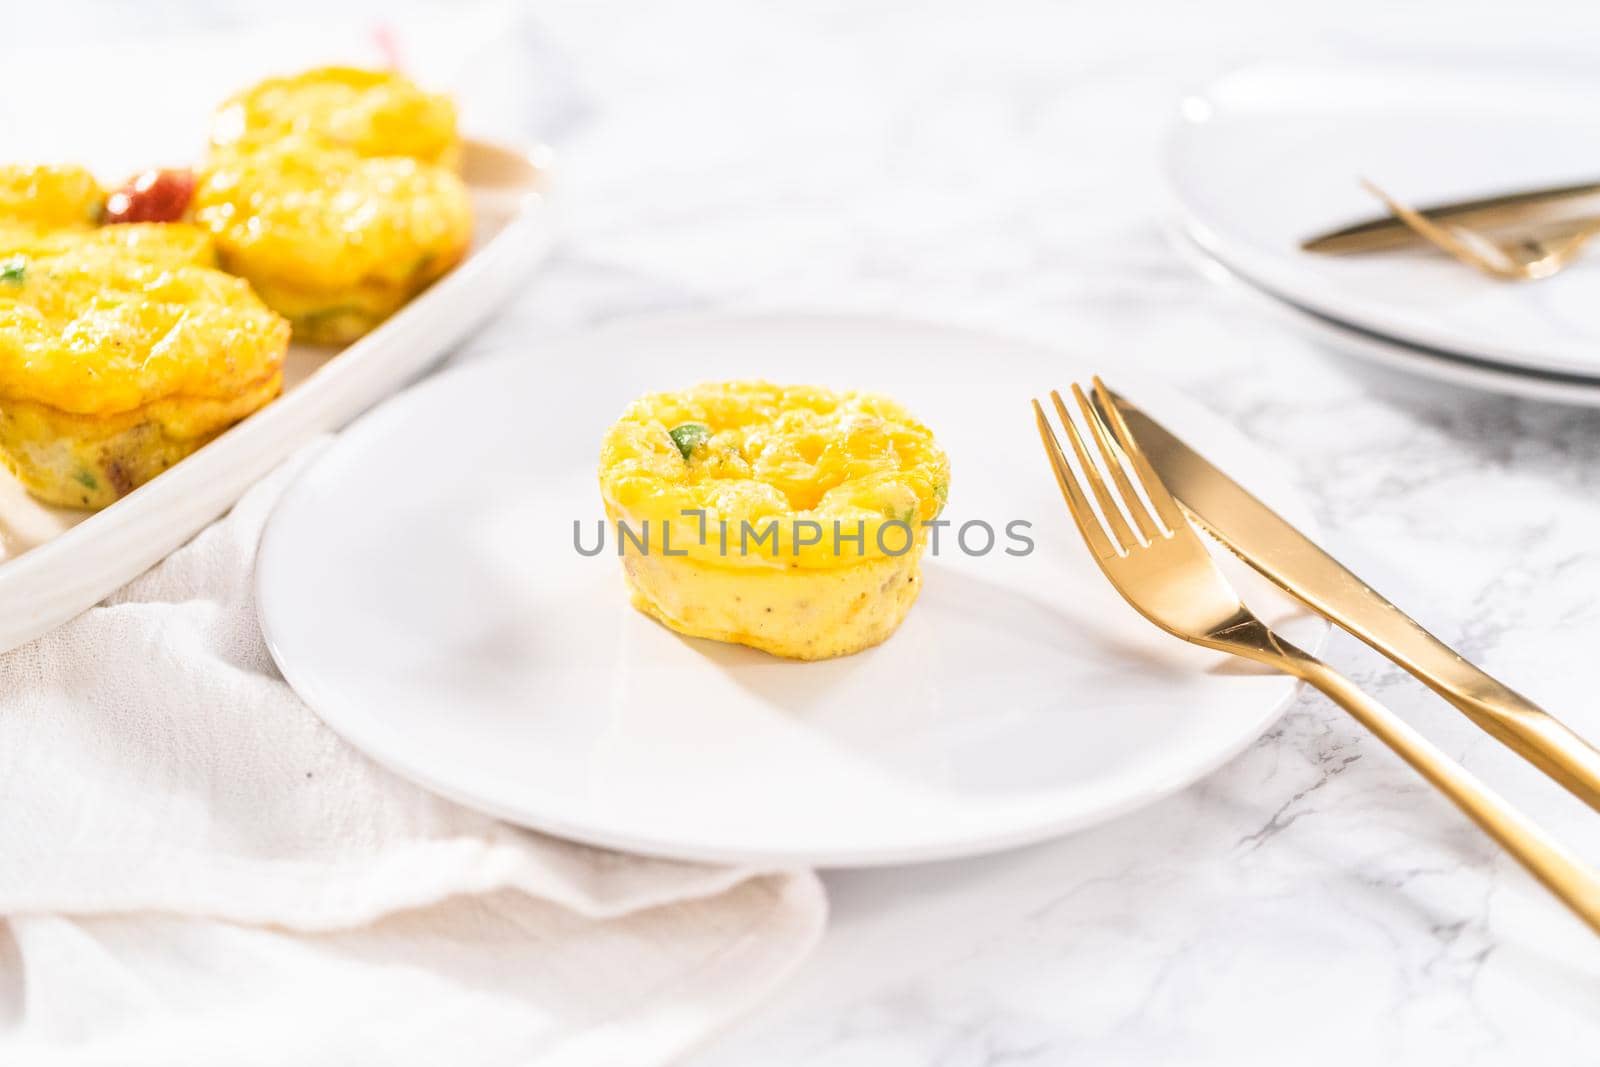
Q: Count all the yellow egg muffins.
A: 6